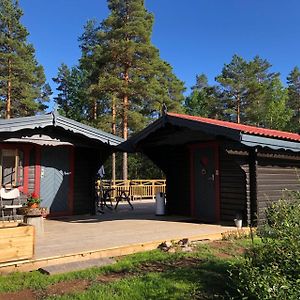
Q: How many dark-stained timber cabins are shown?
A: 2